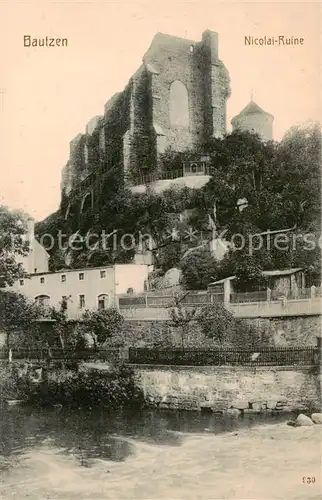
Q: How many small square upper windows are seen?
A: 5